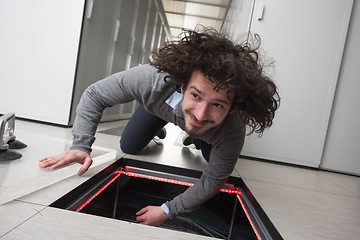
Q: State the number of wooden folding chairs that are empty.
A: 0